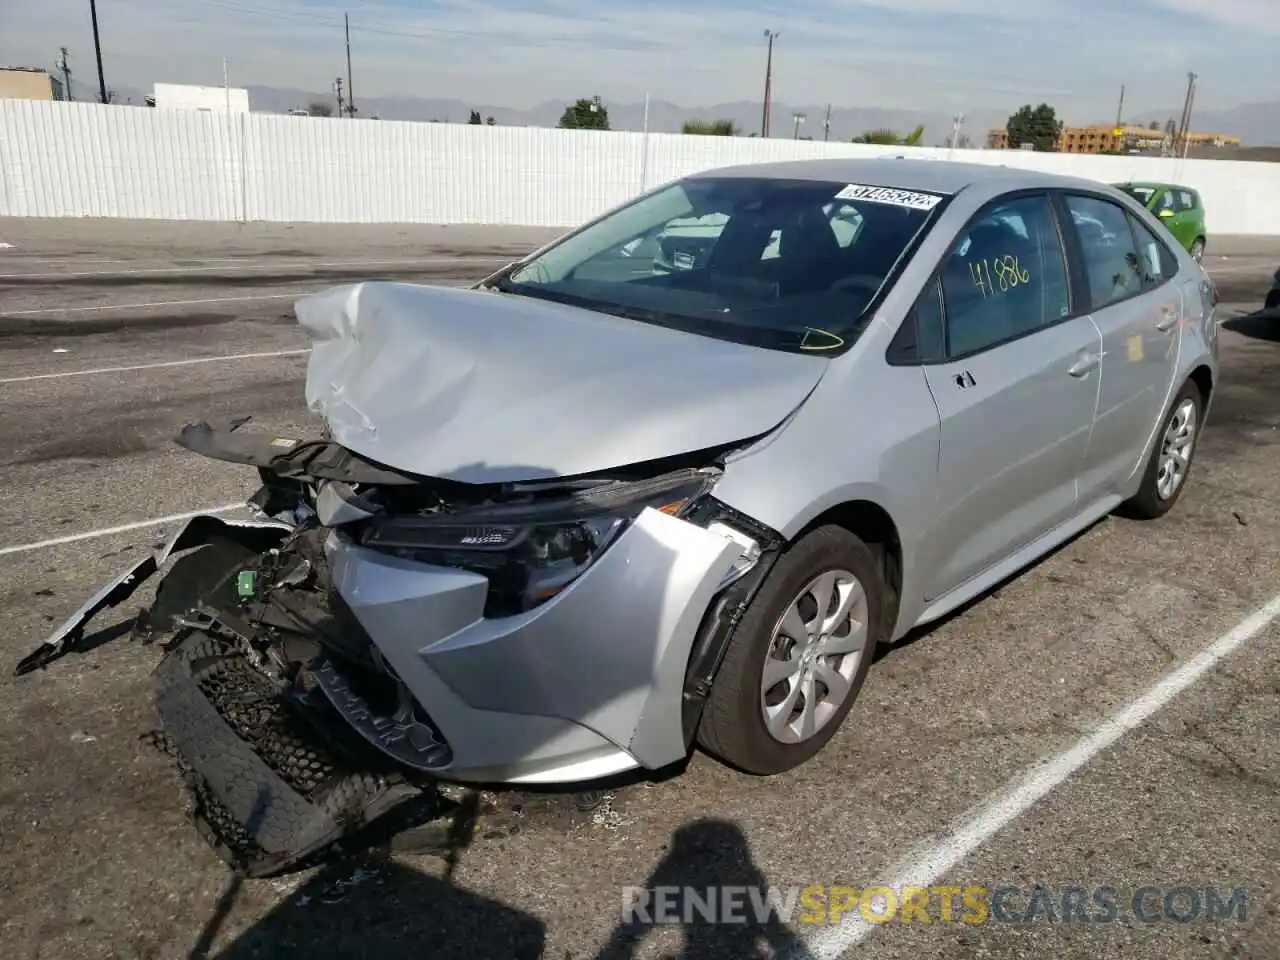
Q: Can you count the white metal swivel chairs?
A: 0